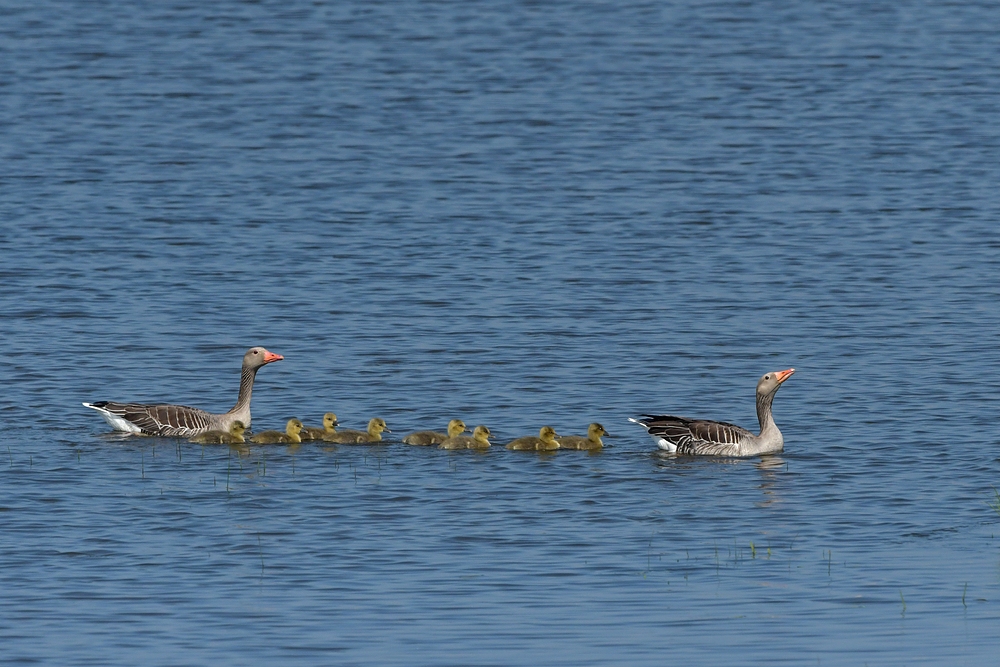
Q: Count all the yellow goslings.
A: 8